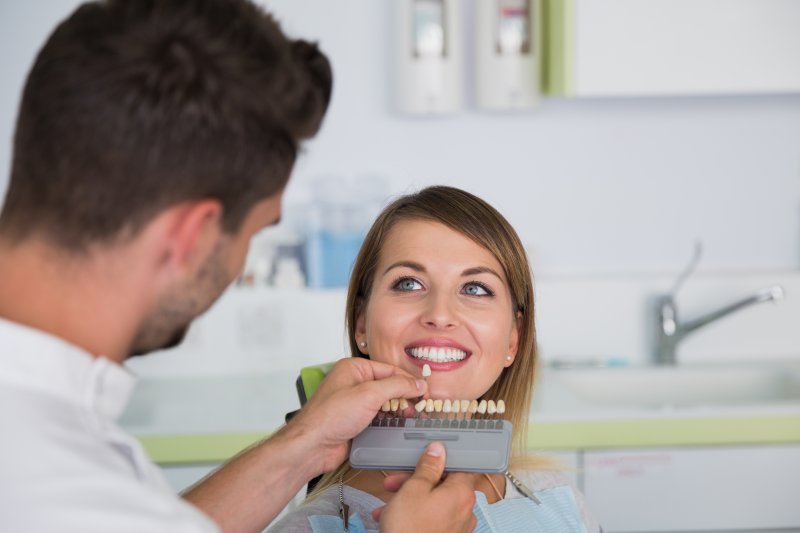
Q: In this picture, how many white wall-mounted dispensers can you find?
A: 2